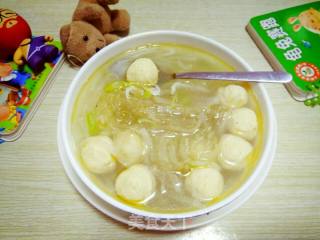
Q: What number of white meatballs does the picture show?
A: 8